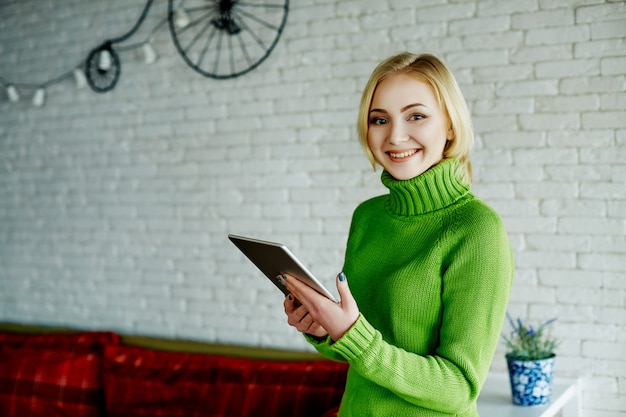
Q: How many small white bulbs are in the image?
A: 6